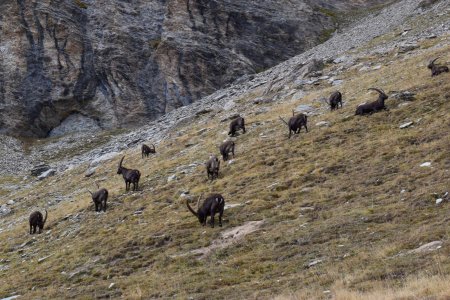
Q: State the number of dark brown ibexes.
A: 12